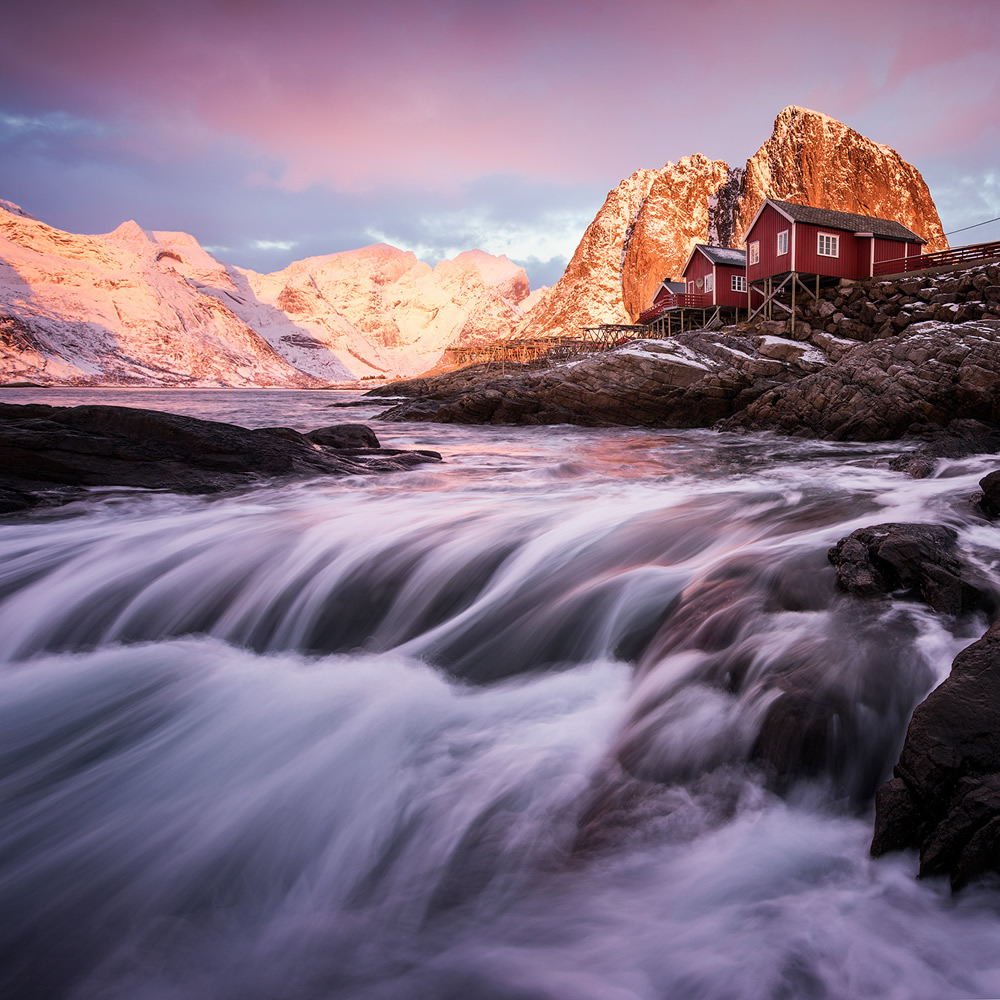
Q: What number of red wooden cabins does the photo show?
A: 3